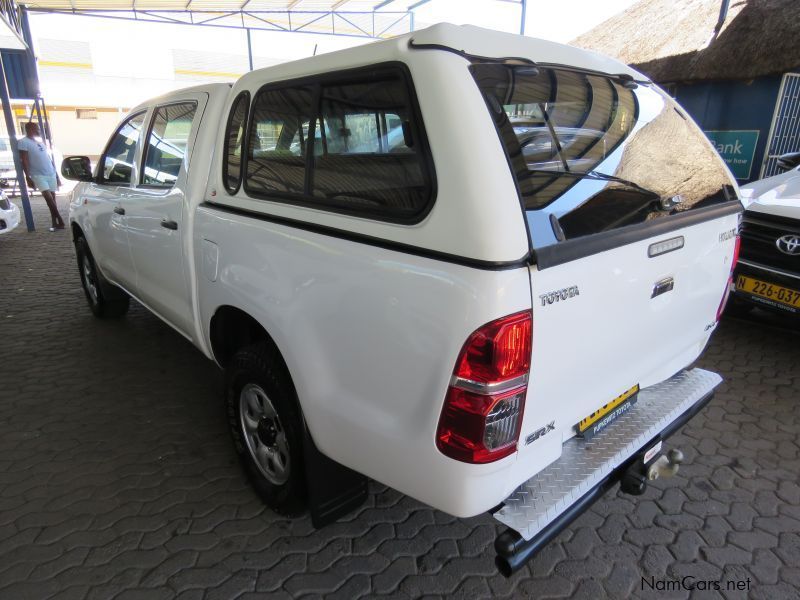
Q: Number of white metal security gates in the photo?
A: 1